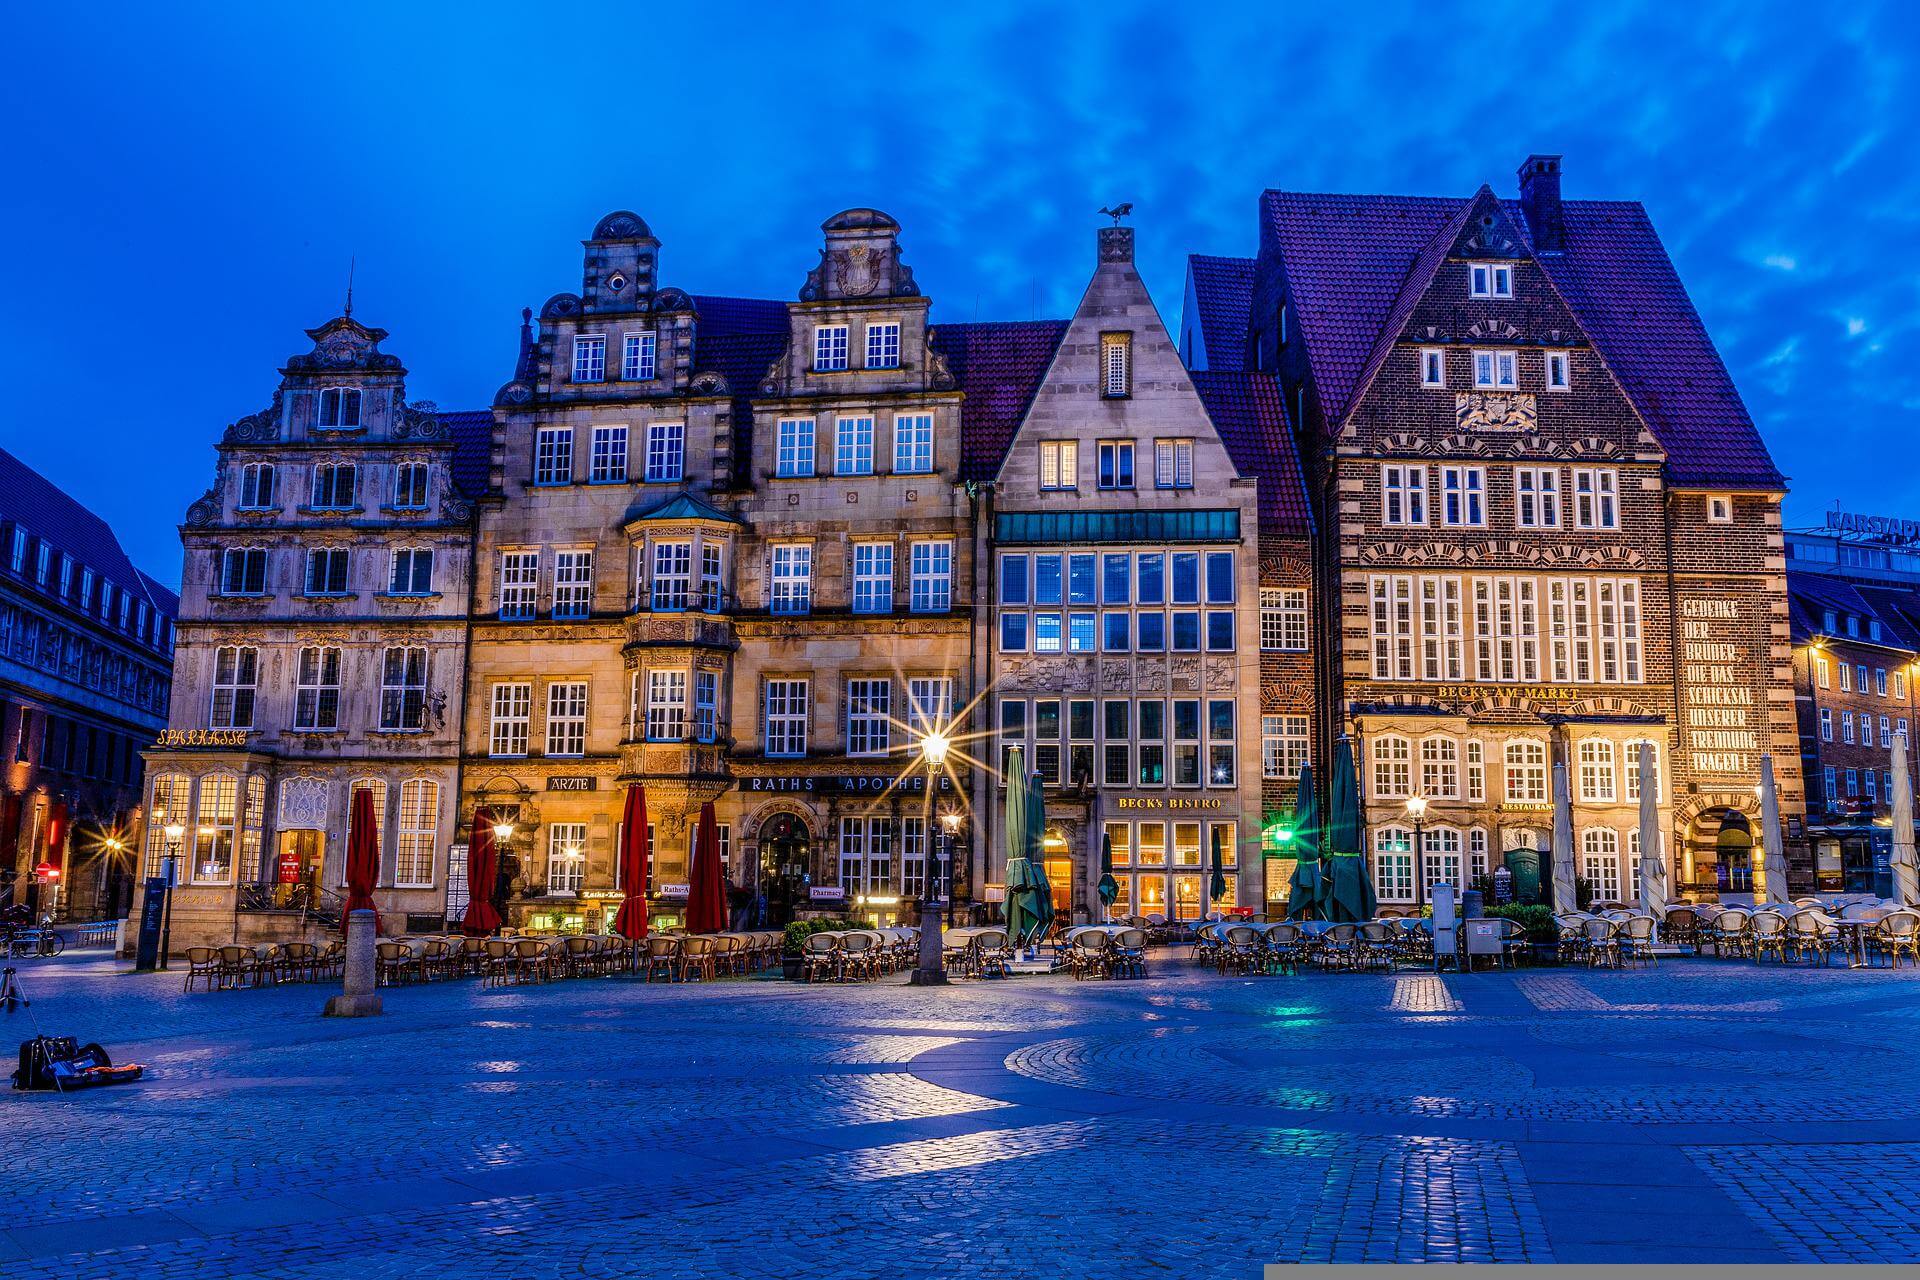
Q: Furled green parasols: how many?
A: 6